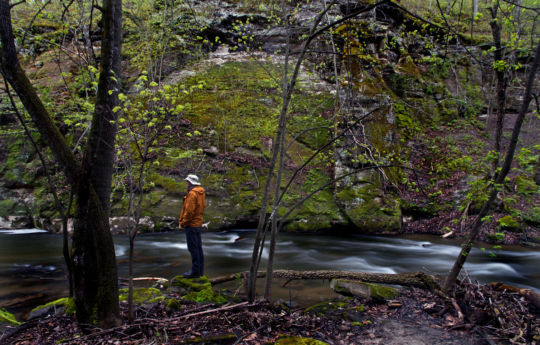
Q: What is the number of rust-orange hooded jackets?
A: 1